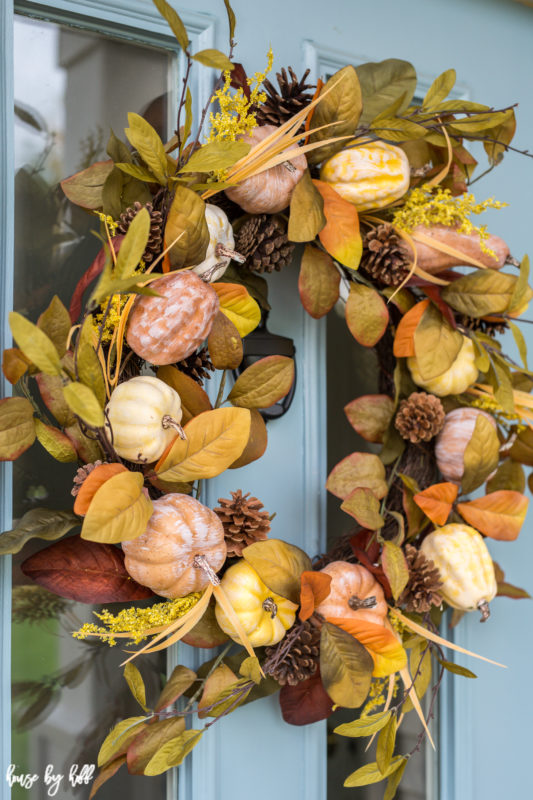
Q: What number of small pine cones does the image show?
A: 11